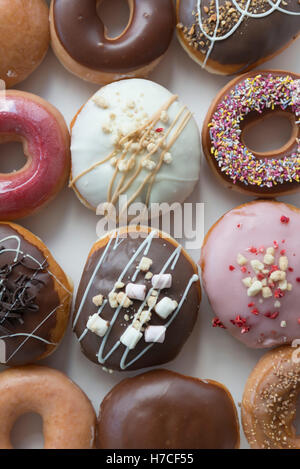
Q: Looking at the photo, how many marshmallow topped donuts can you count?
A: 1